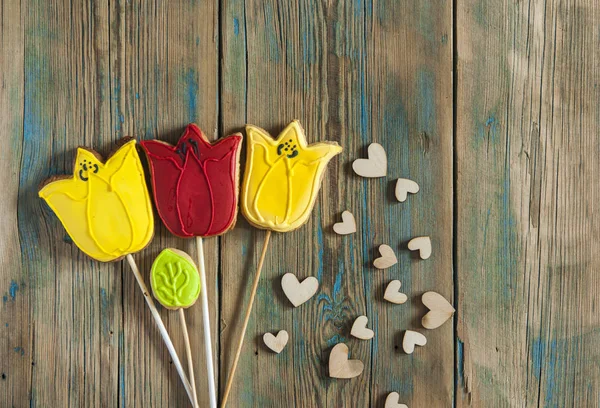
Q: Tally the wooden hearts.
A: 13